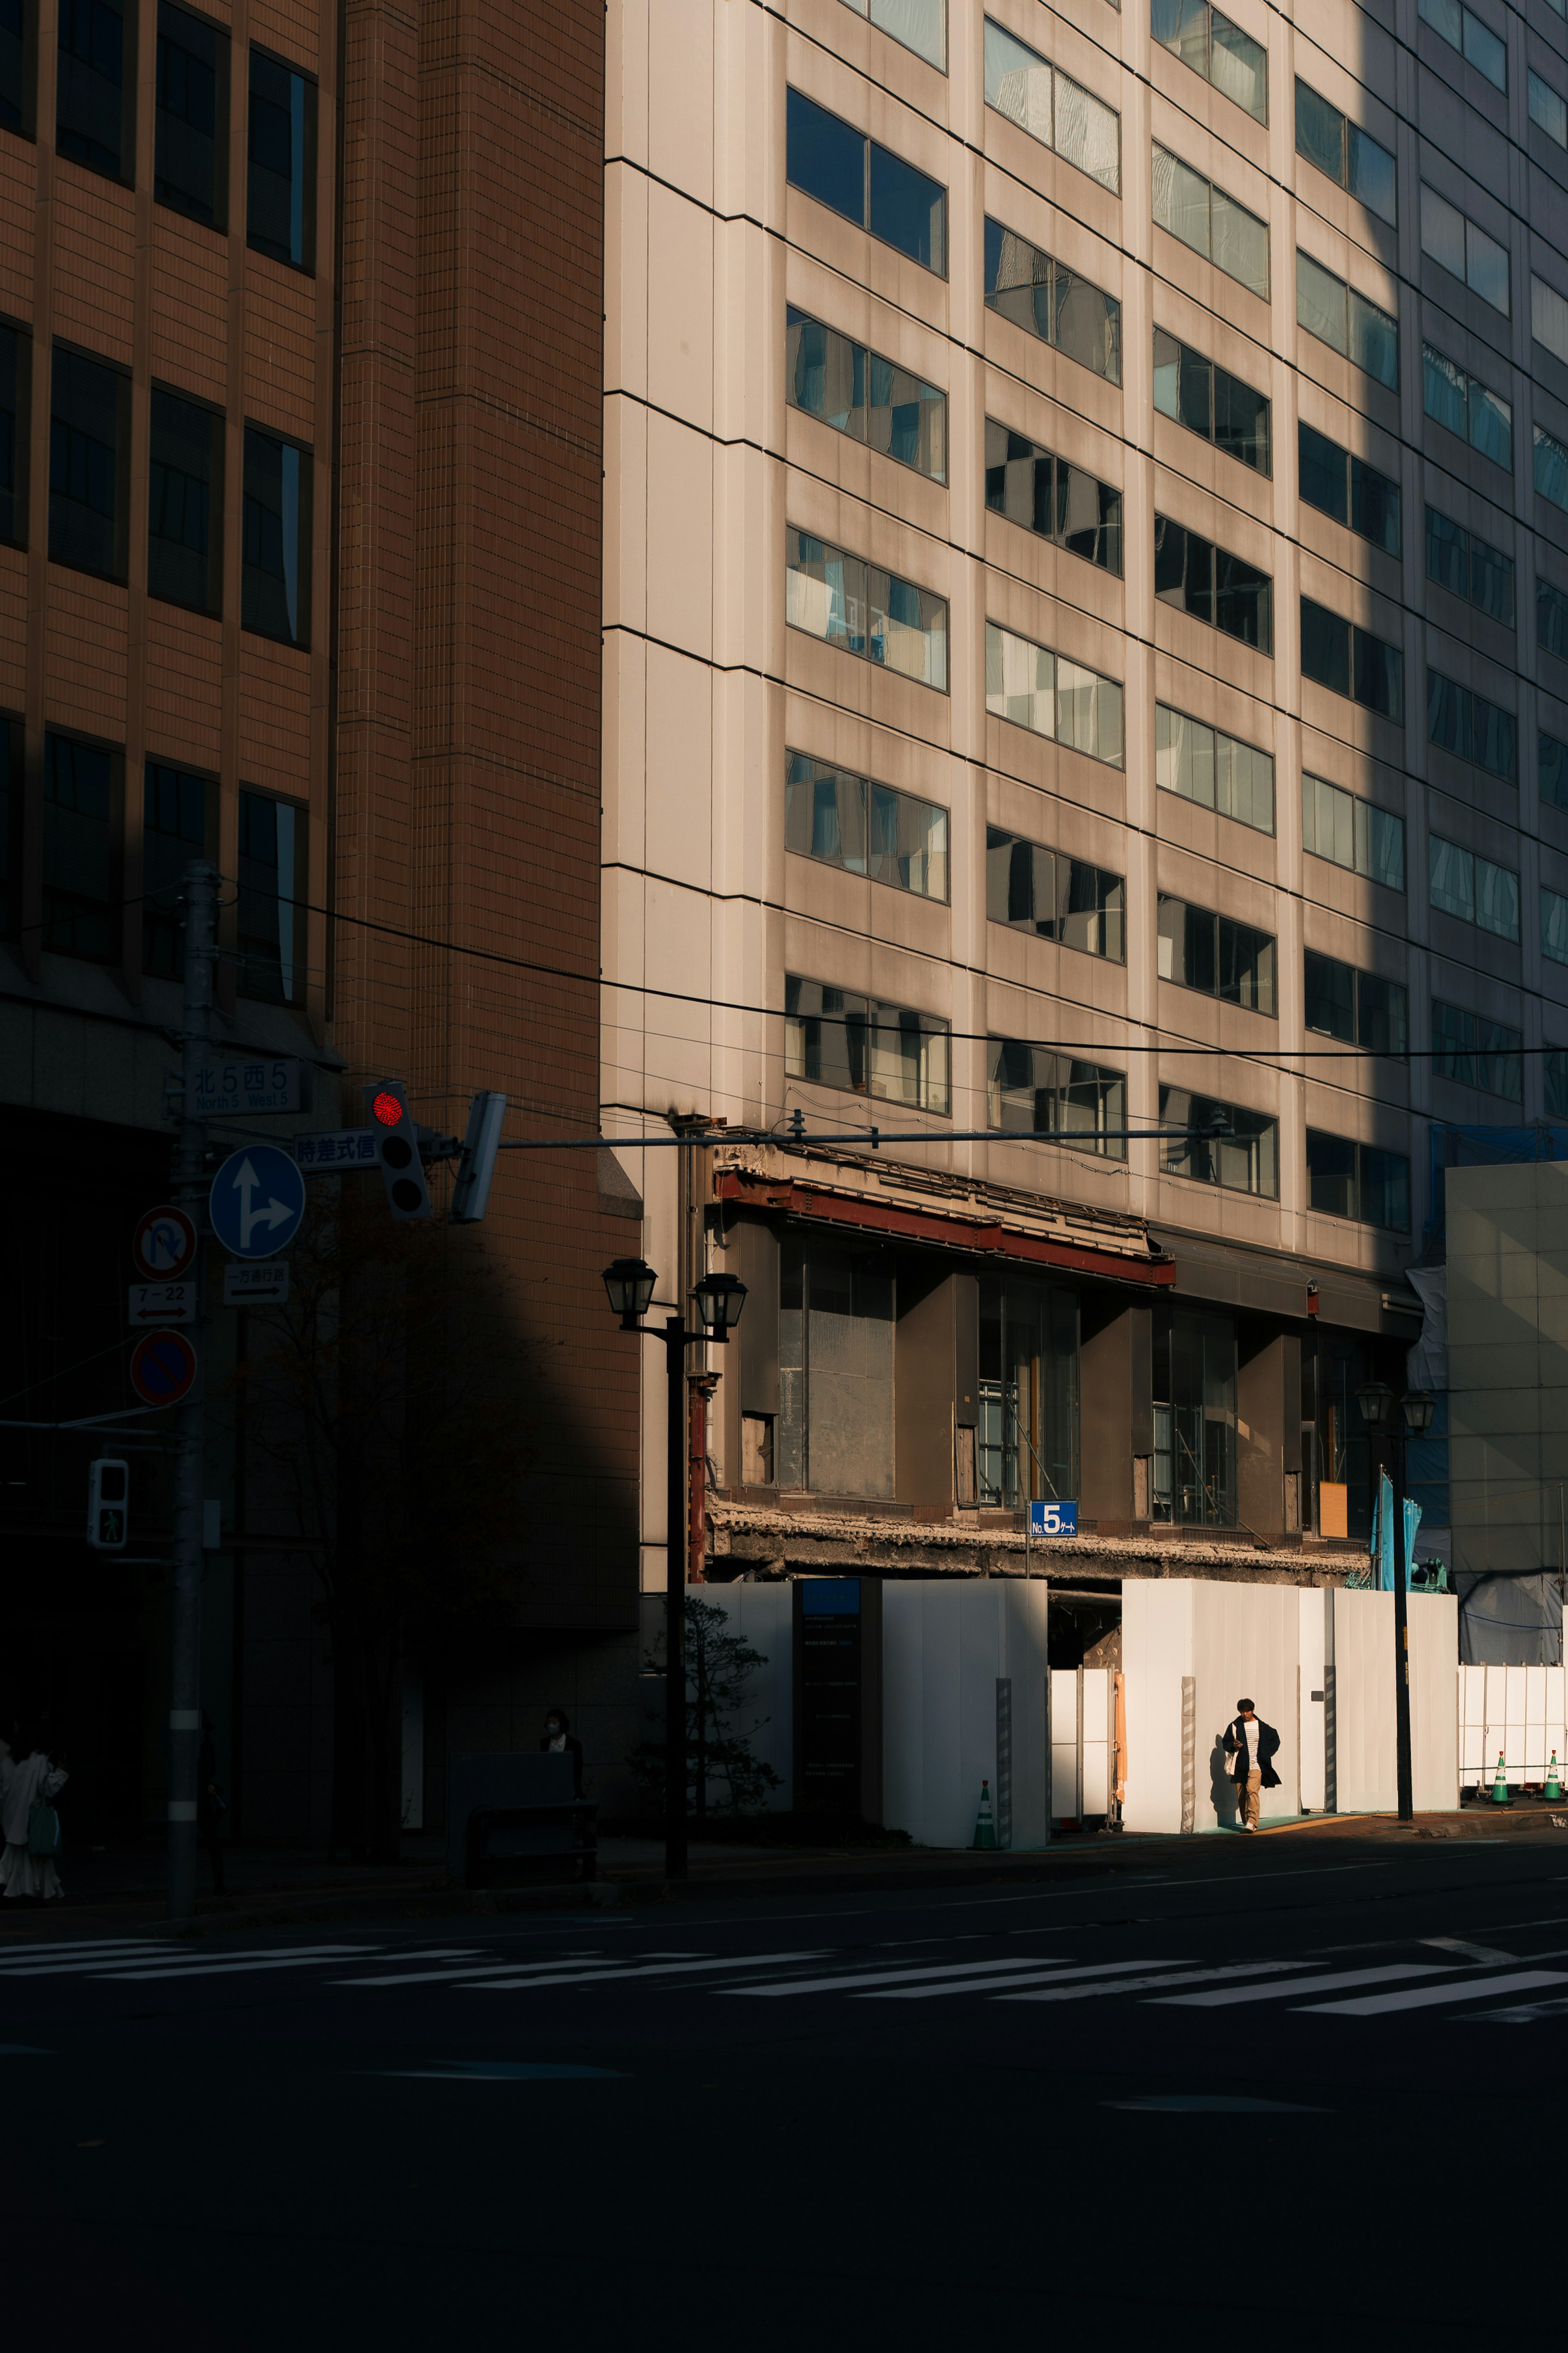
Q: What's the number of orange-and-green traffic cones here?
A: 3